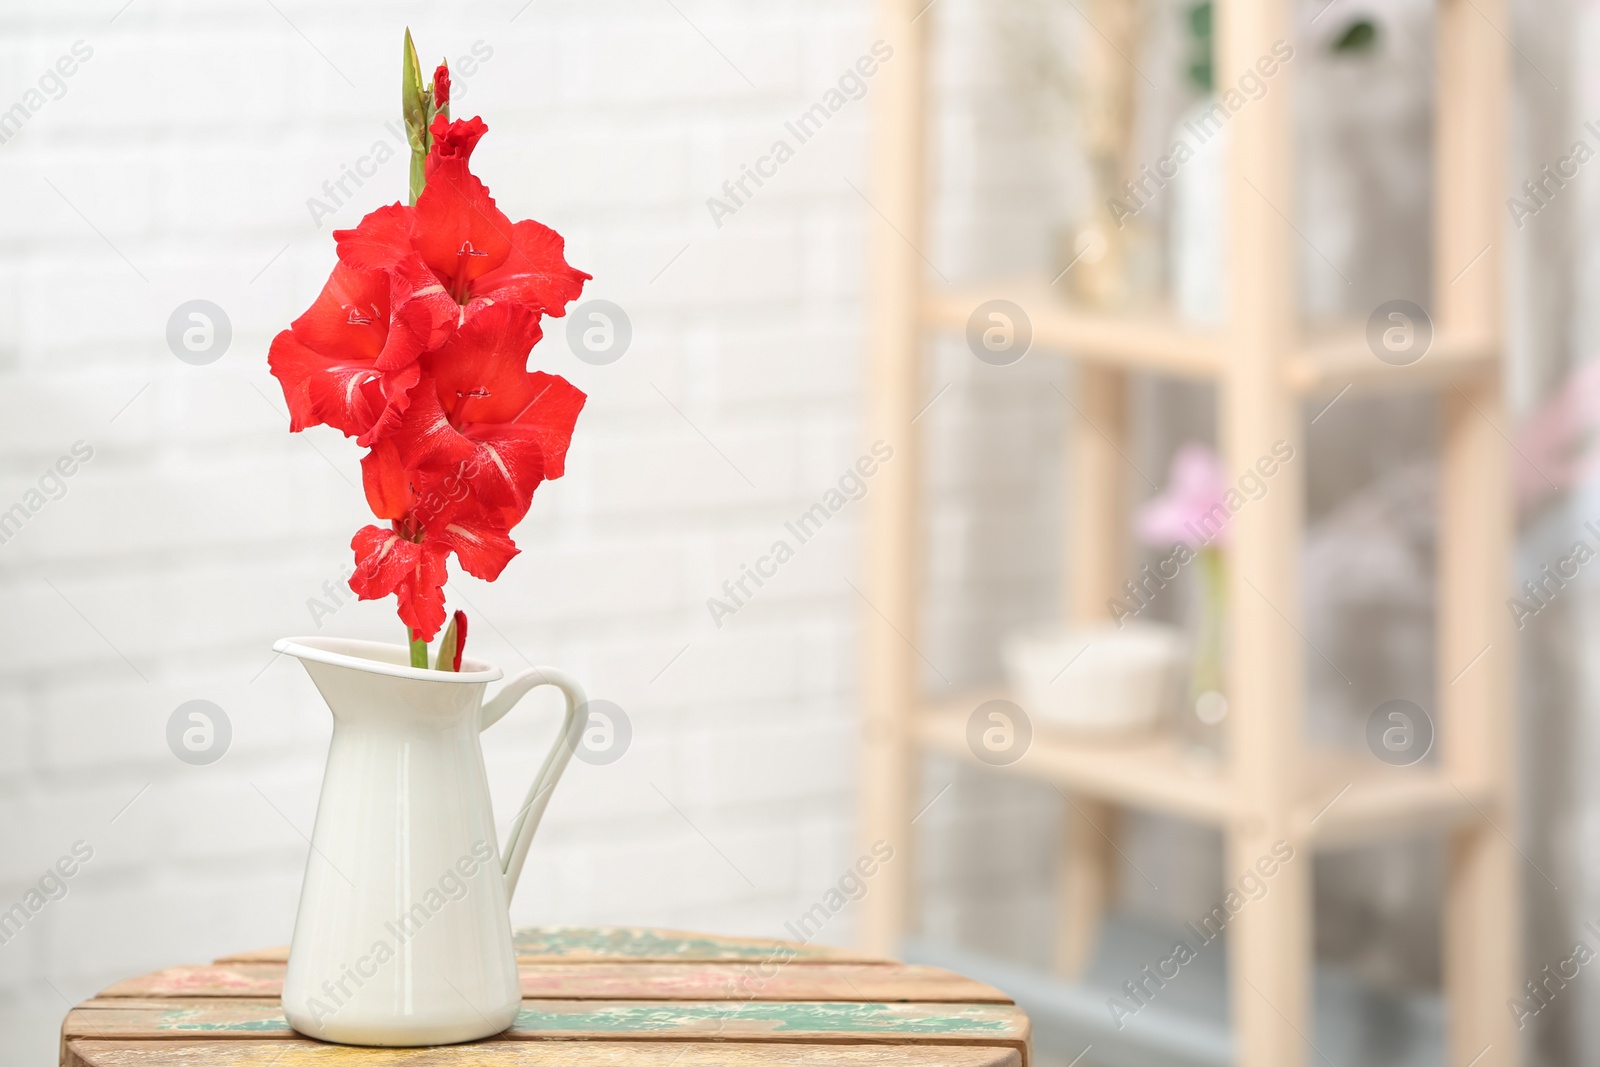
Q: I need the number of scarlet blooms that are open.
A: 4